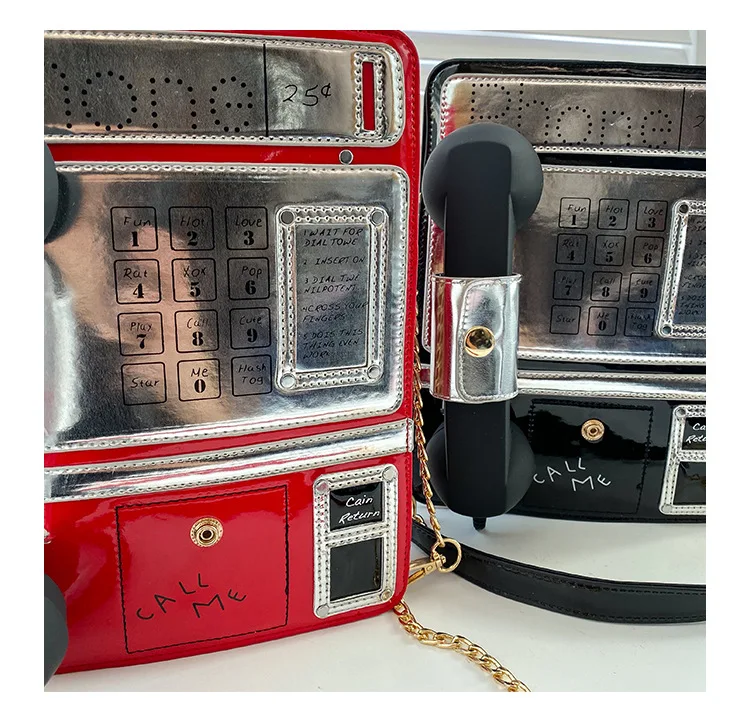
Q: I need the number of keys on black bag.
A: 12